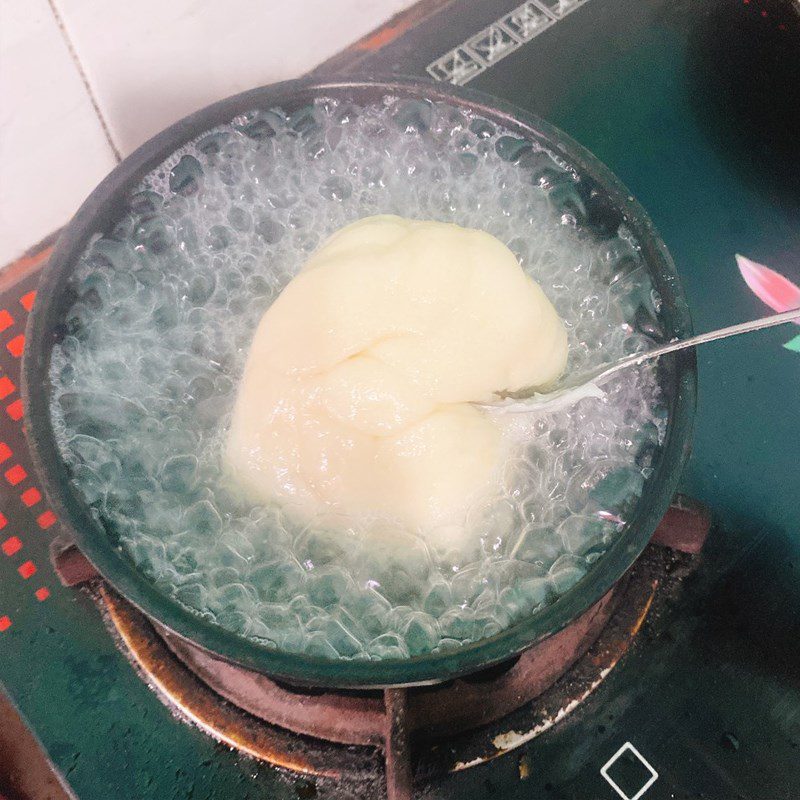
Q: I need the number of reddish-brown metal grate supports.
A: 3